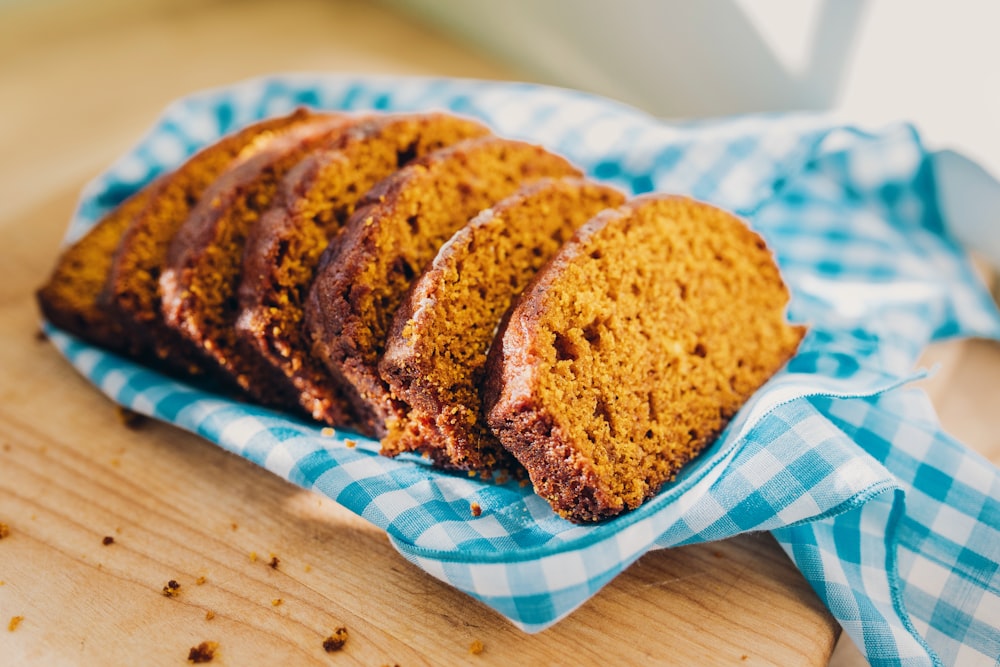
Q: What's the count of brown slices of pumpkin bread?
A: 7